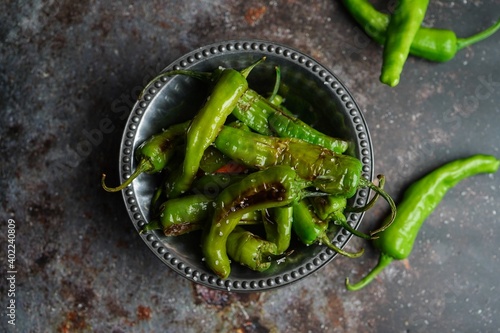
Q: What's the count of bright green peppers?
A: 3